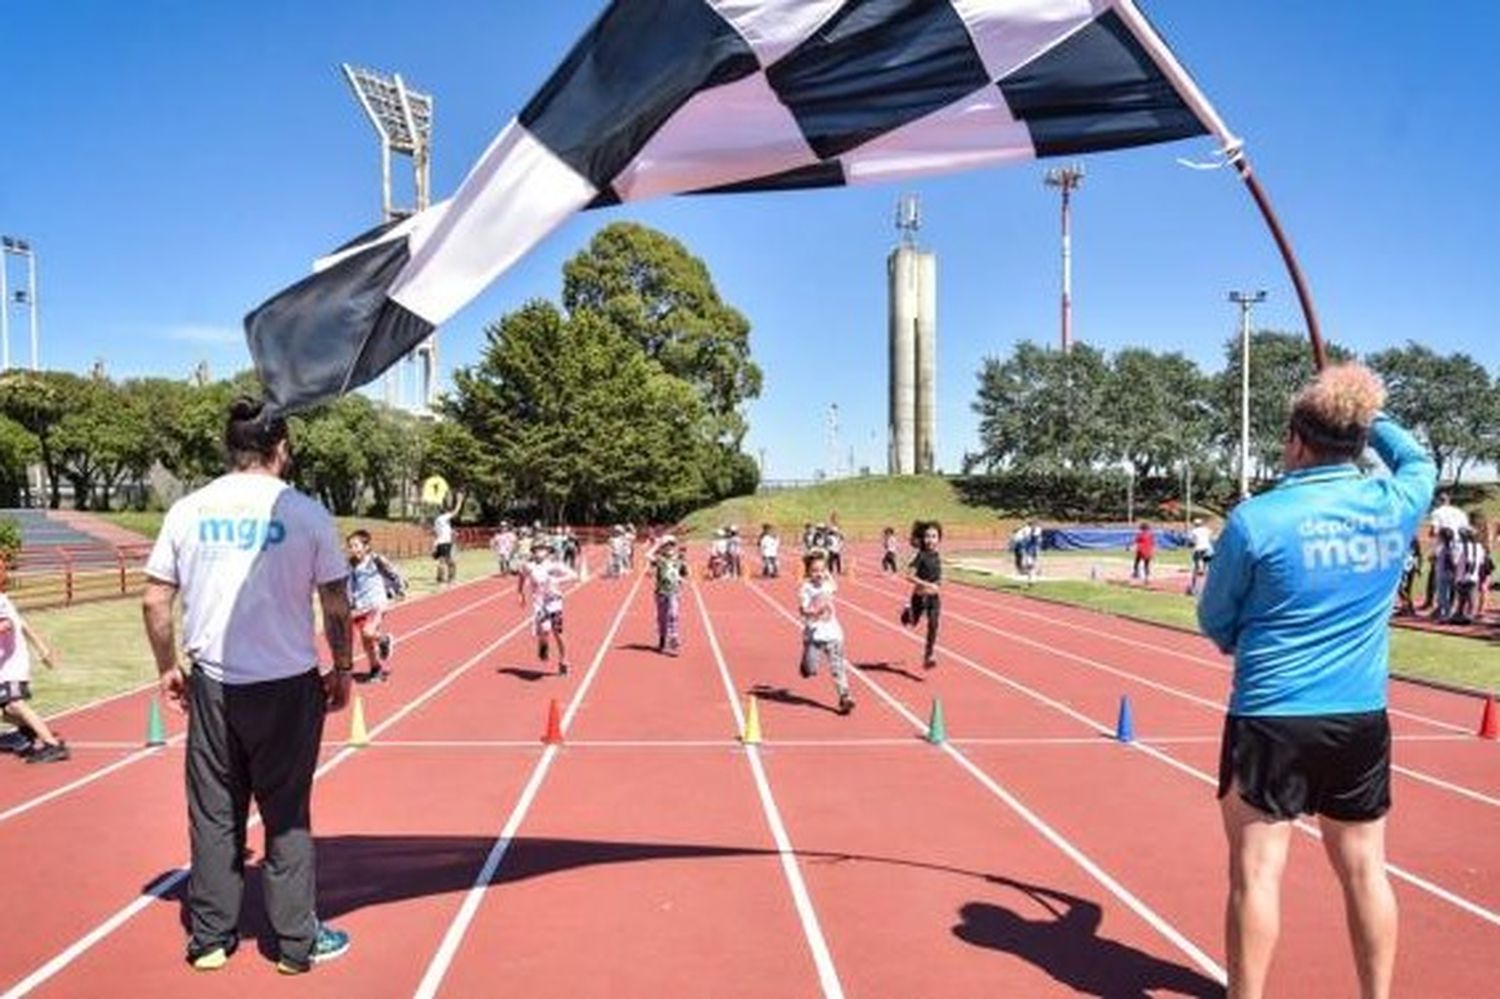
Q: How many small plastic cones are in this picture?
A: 7